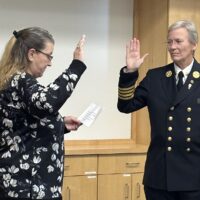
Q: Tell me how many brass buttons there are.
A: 10